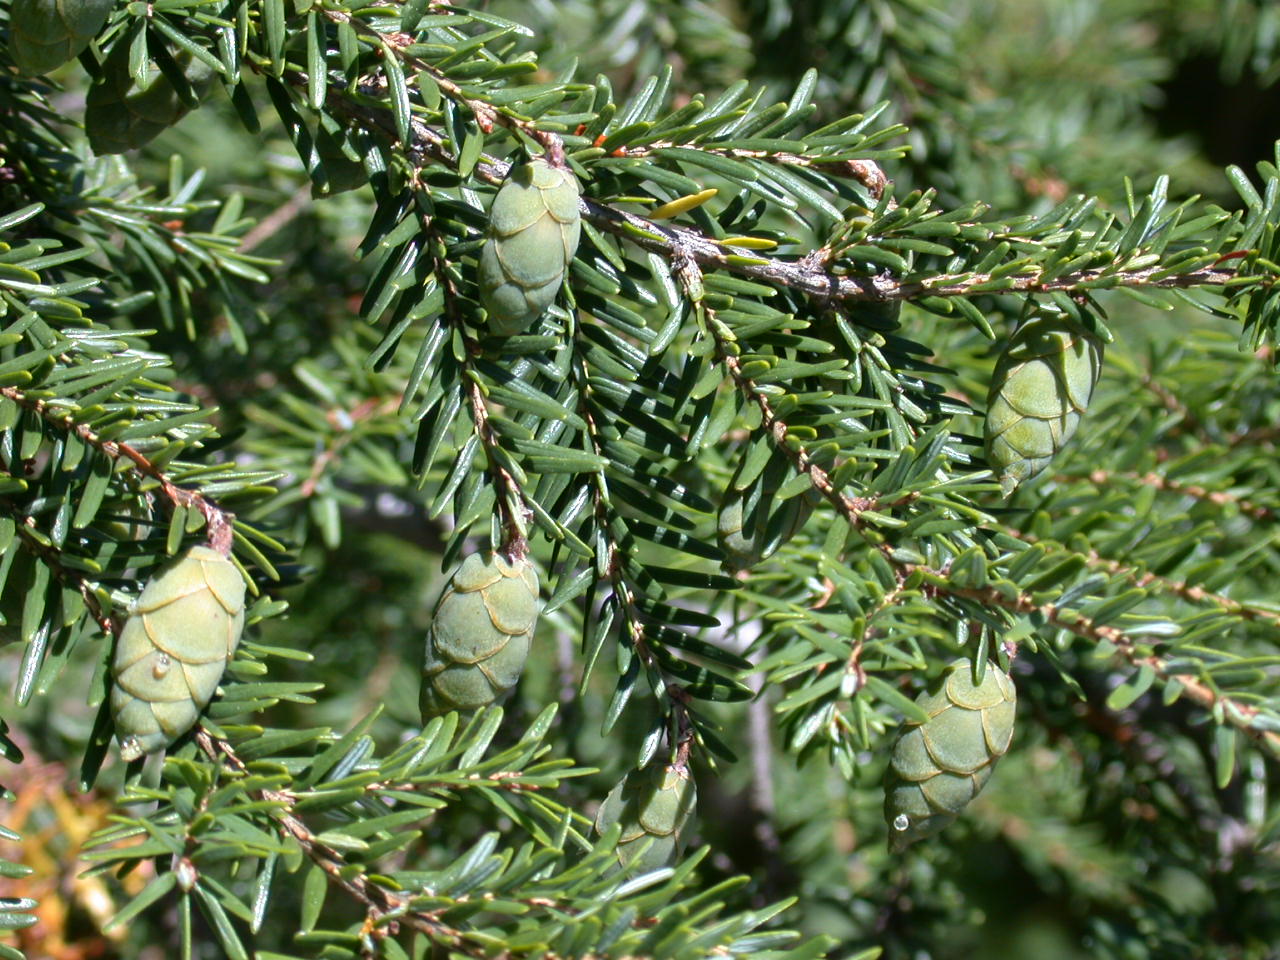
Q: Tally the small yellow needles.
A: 2